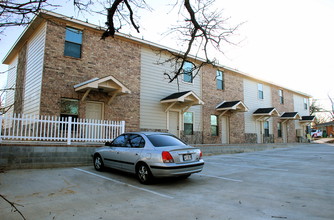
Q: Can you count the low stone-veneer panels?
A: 4